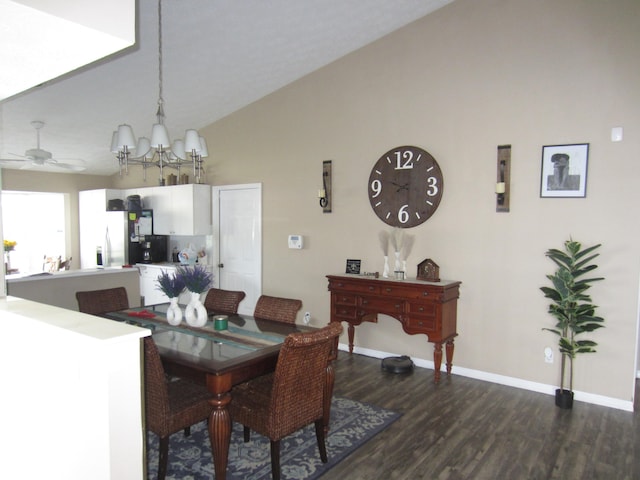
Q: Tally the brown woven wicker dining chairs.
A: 5